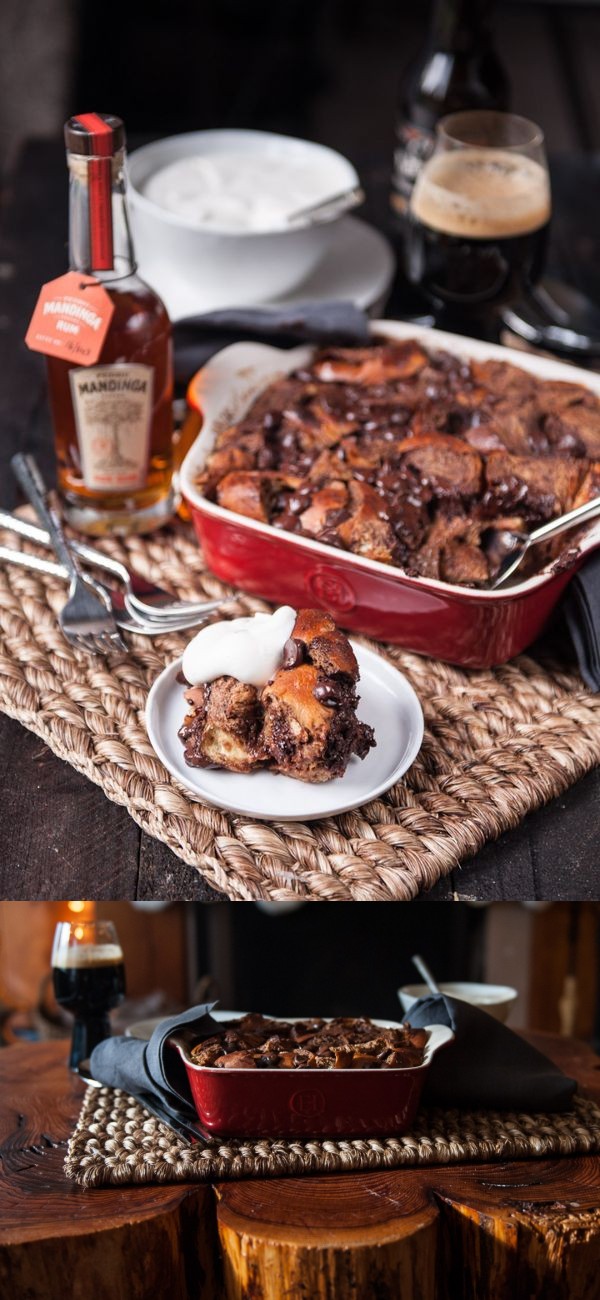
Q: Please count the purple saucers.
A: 0